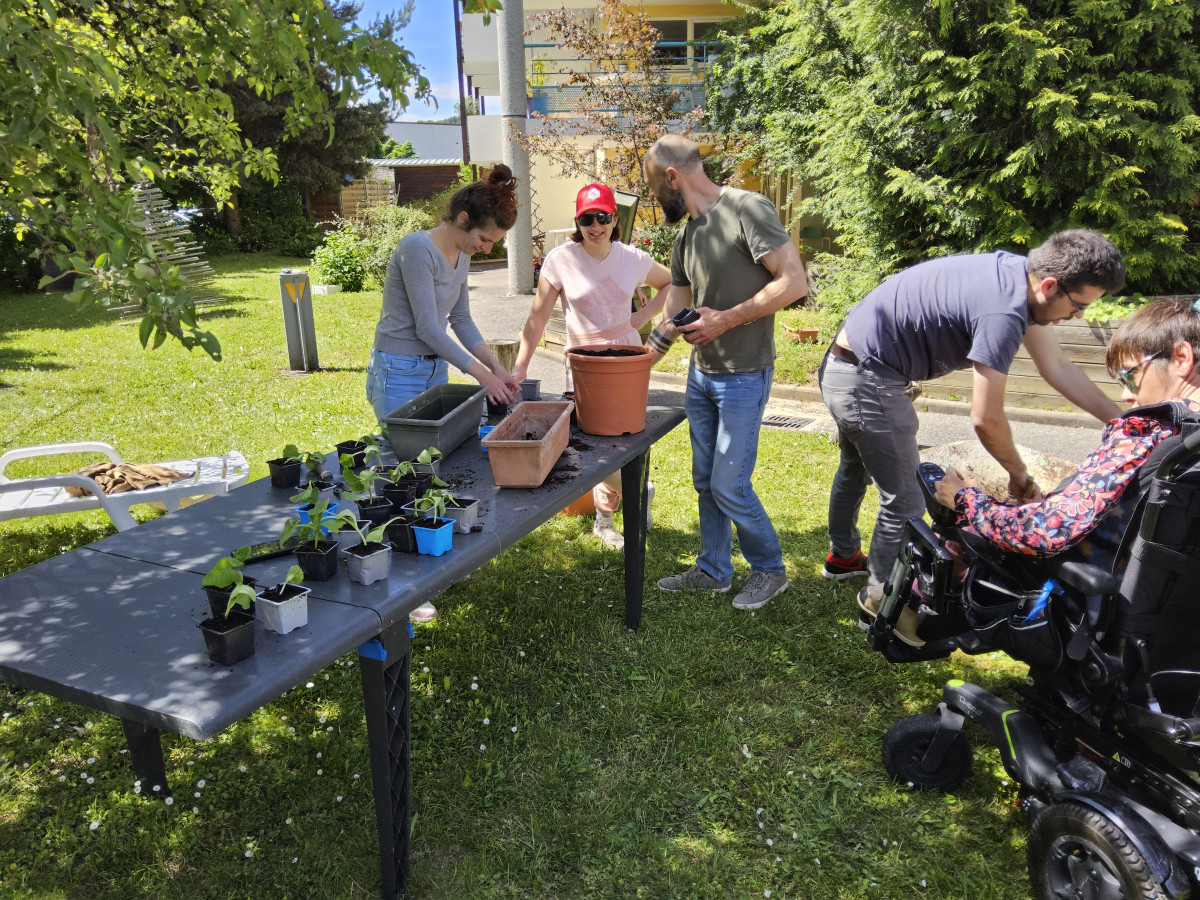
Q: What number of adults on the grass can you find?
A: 5